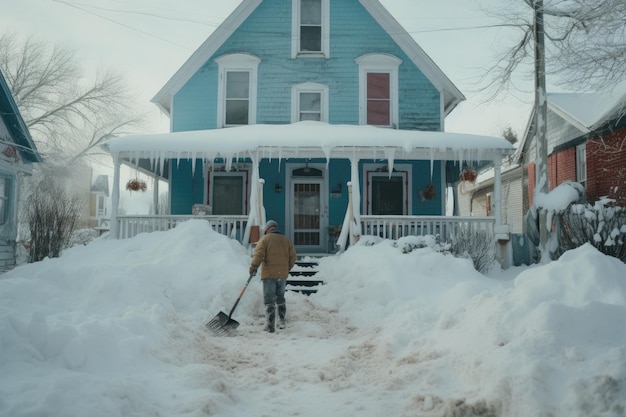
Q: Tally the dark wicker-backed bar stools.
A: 0